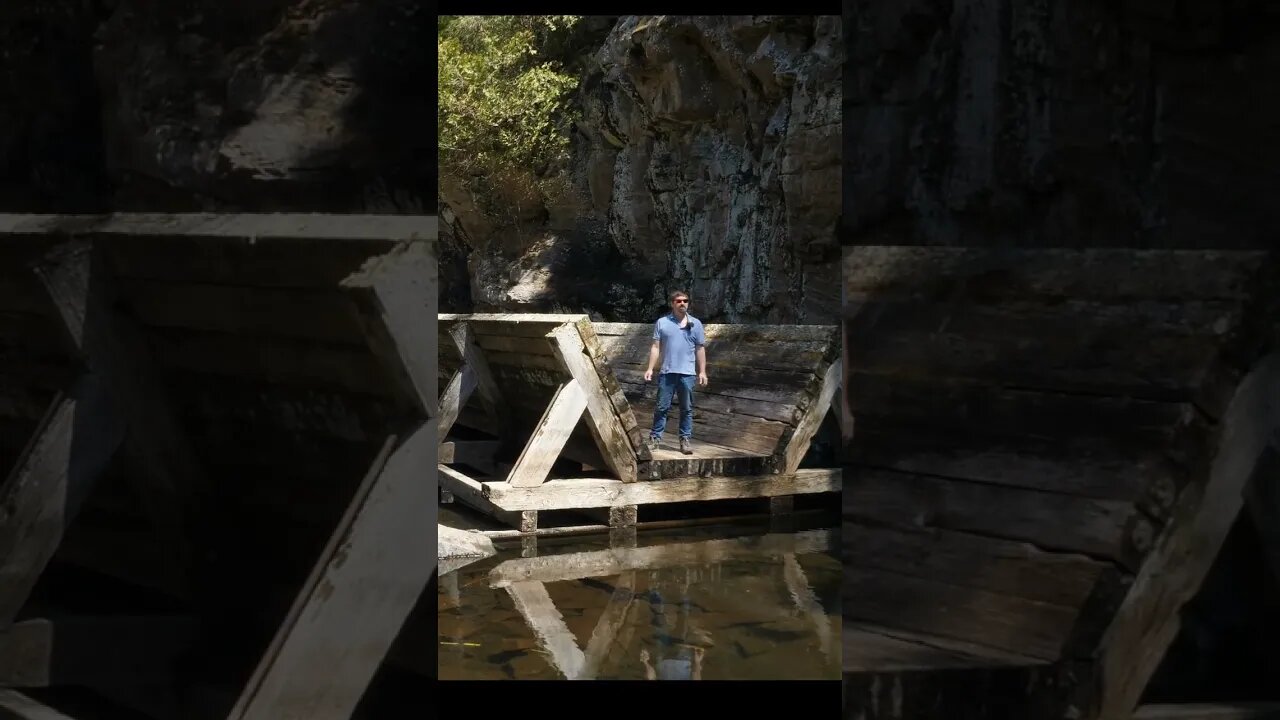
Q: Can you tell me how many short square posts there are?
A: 3